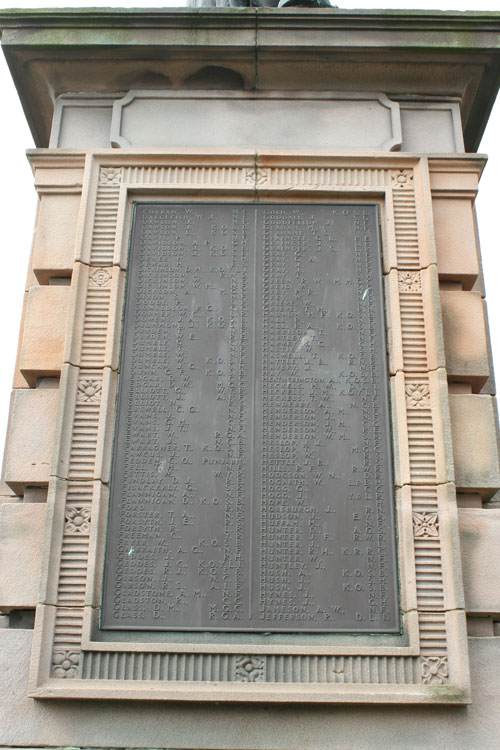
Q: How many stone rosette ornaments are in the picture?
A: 12